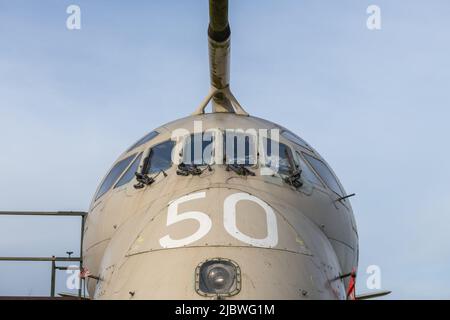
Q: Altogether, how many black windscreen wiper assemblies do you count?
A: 4